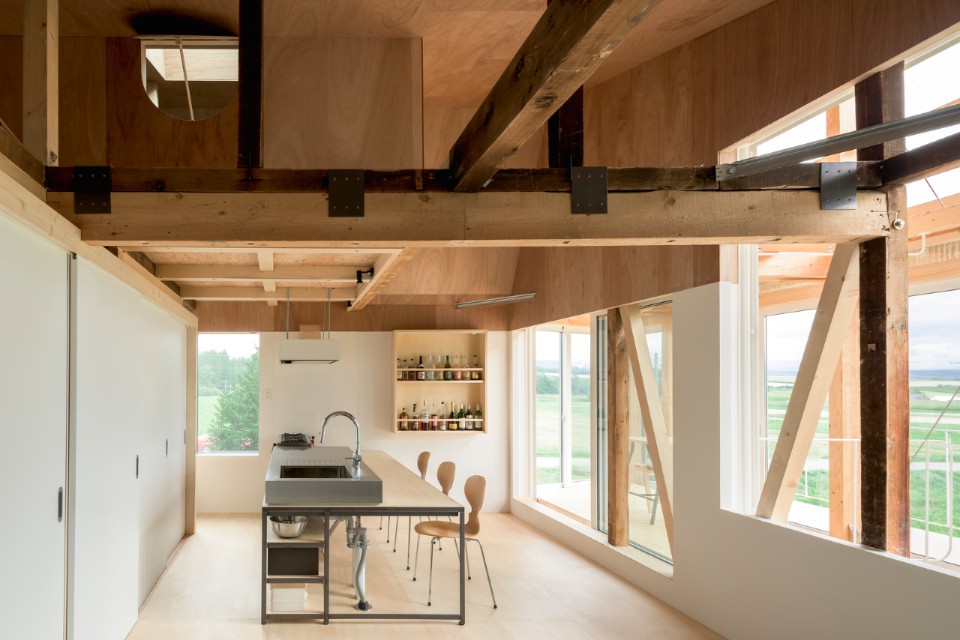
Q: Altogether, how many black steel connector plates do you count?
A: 4